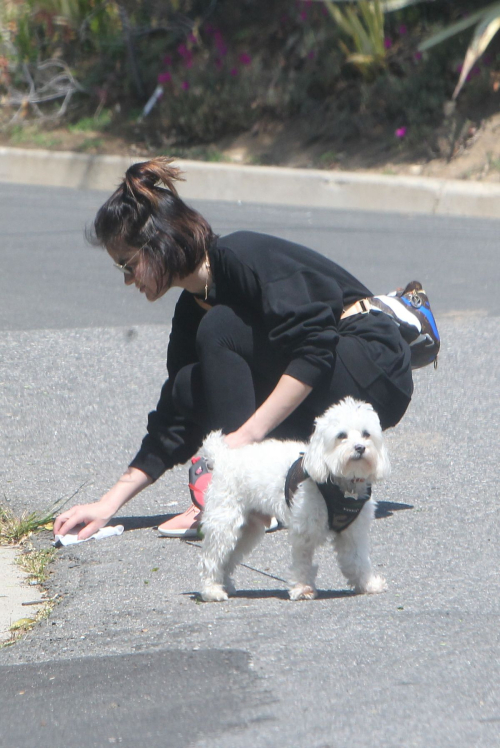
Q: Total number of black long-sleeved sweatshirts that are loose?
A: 1